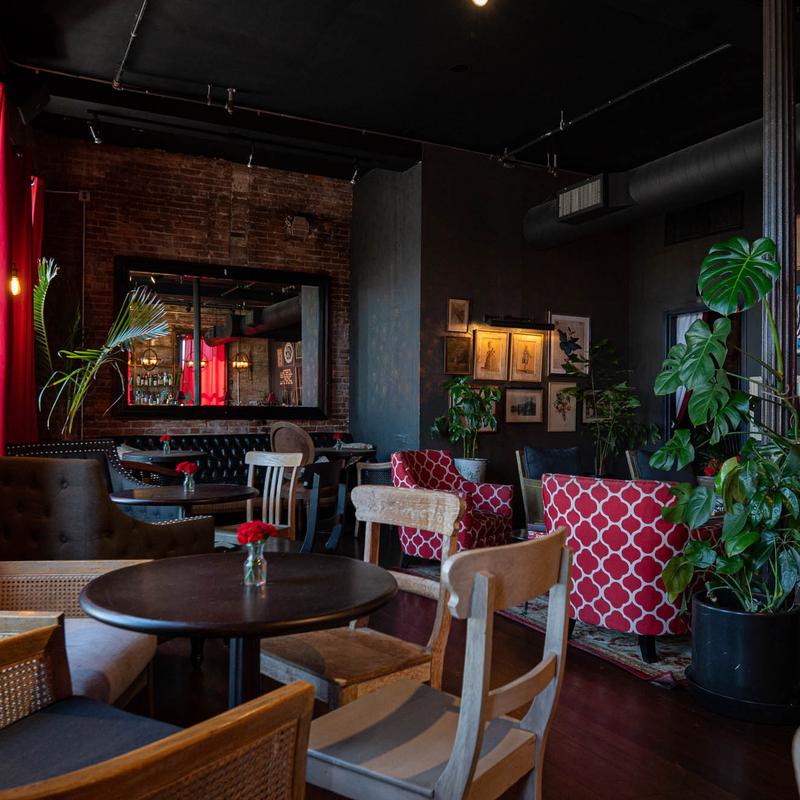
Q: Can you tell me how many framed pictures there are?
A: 9